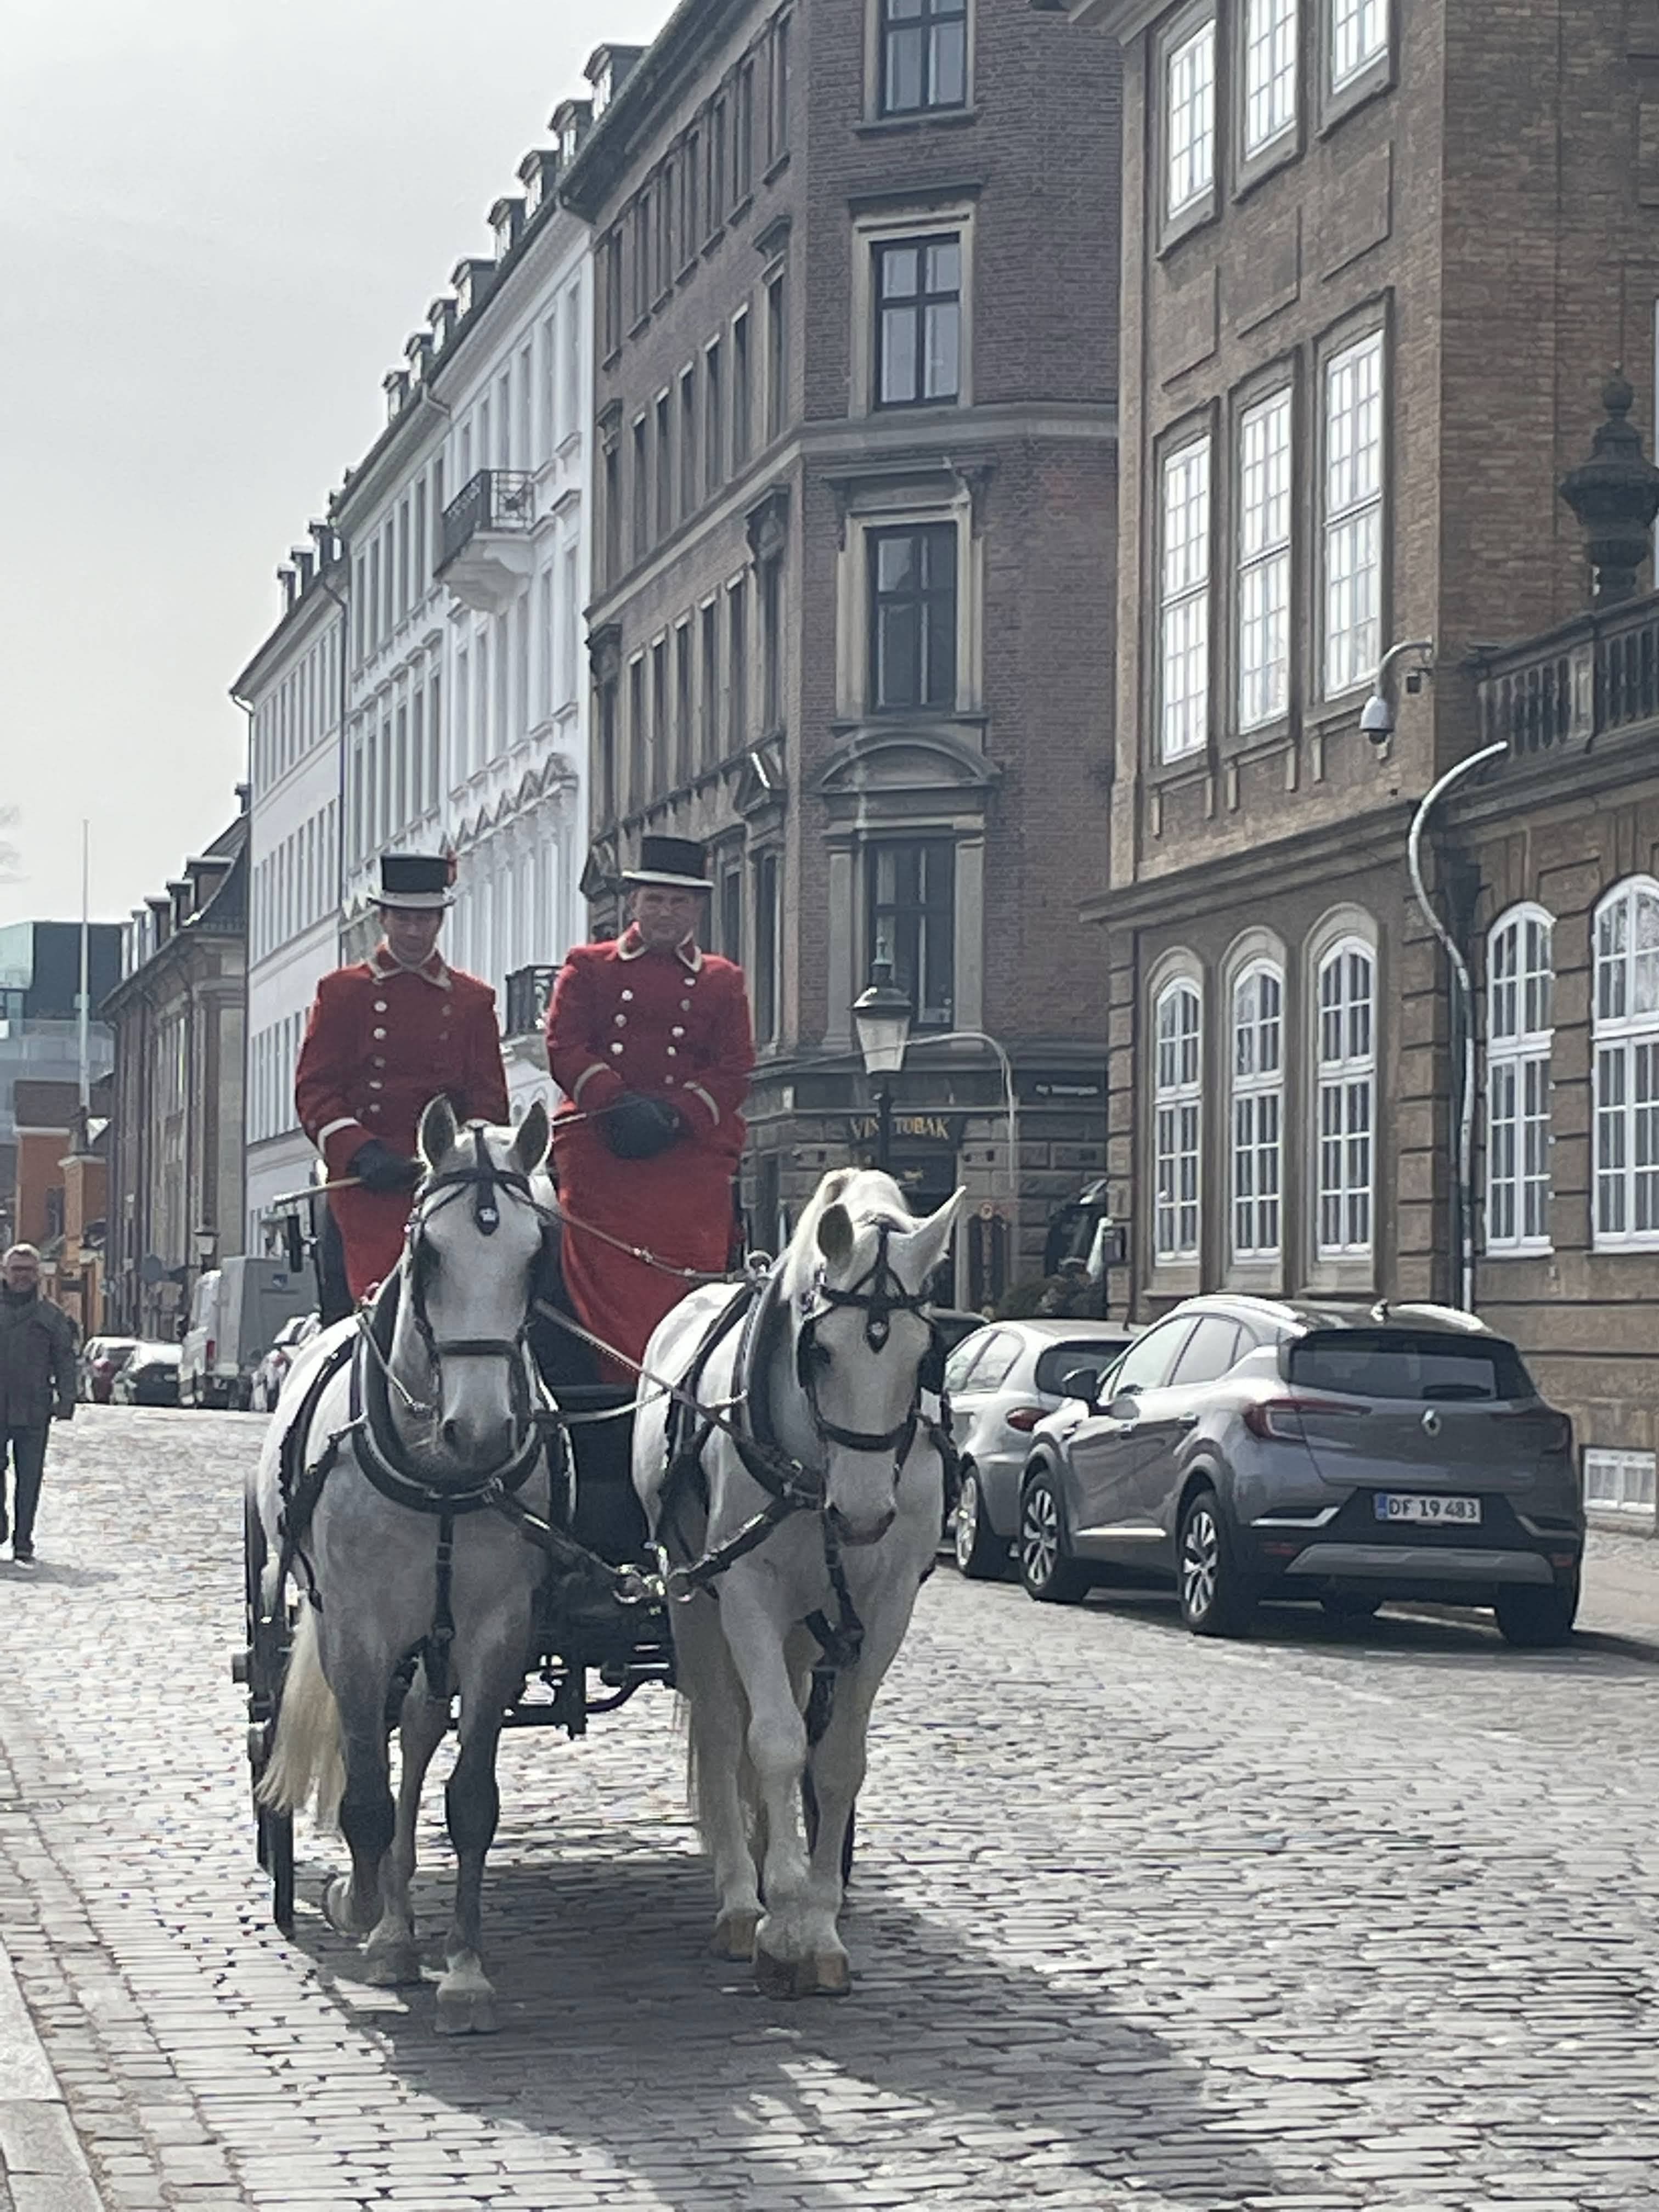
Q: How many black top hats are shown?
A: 2